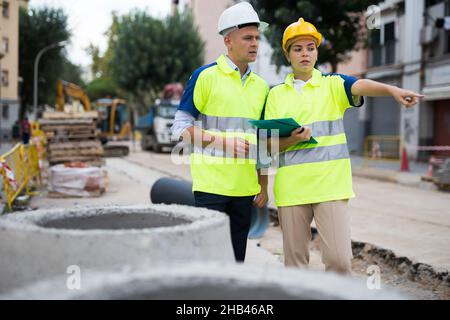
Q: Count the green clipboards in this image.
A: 1